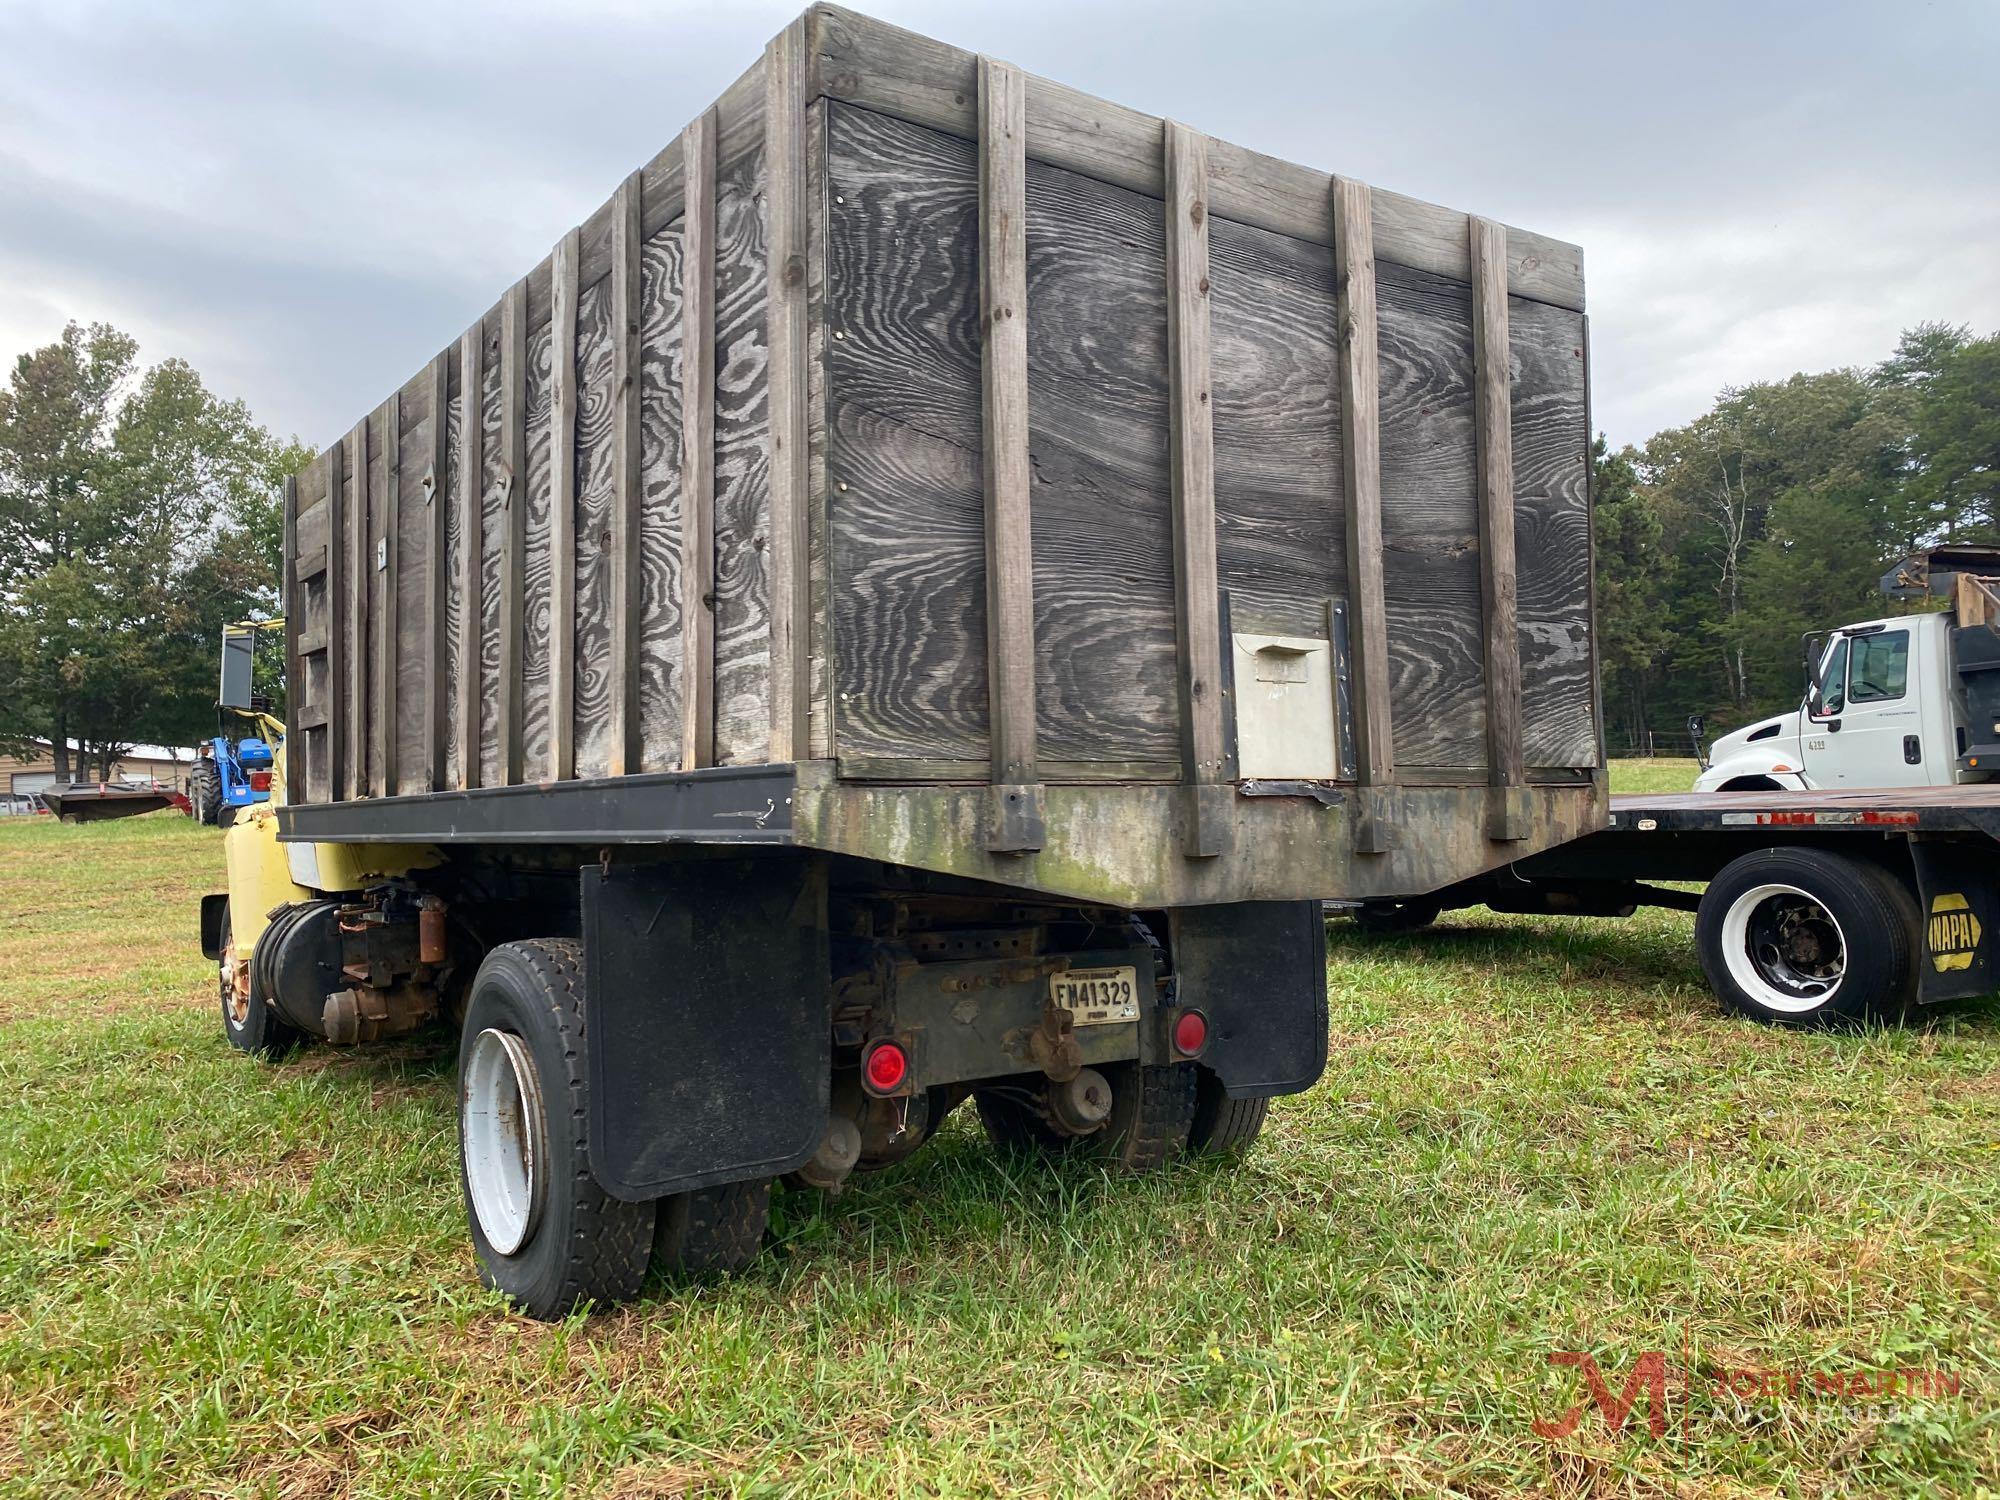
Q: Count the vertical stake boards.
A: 15